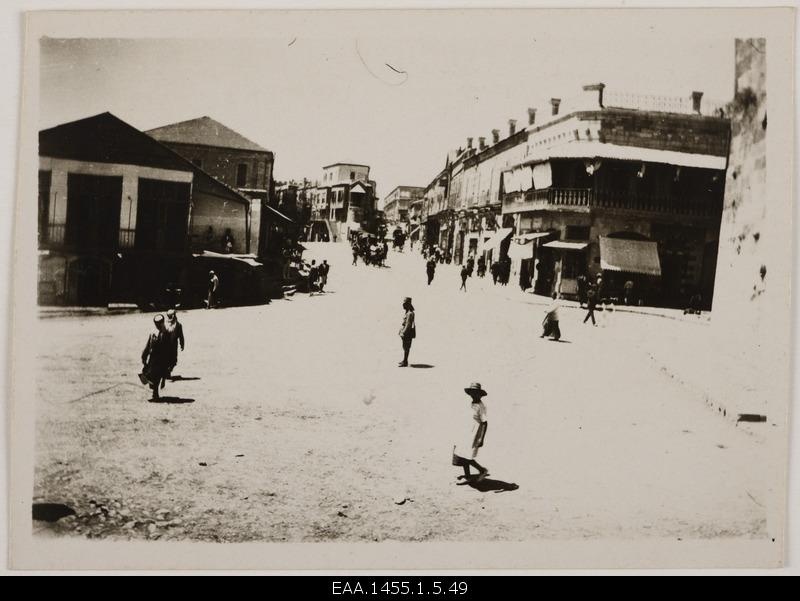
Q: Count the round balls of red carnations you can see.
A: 0